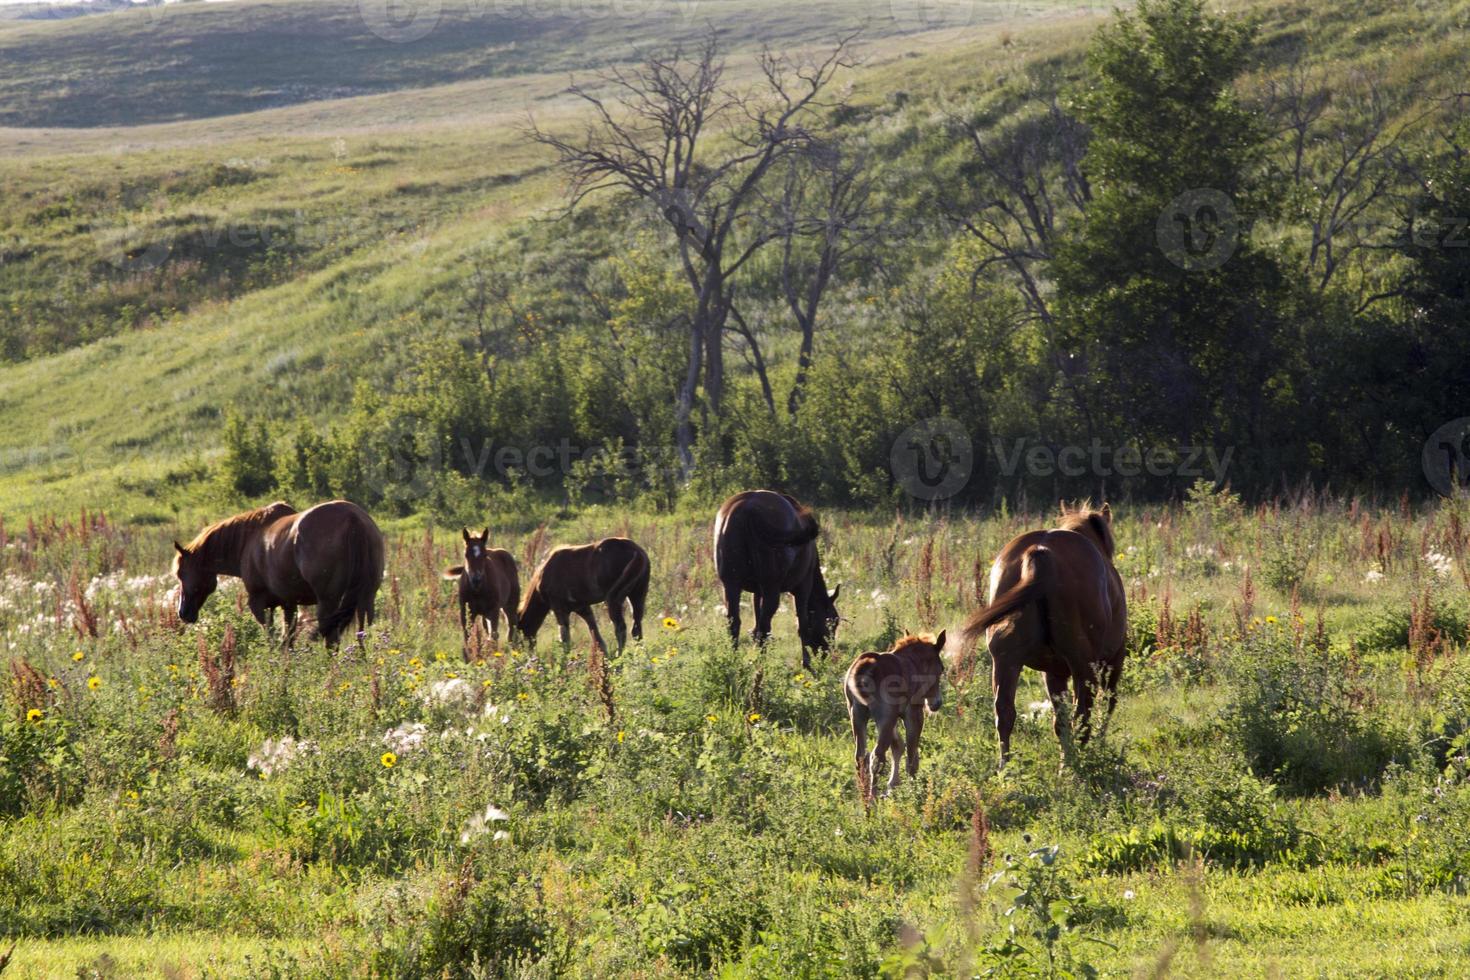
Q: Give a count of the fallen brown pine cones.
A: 0